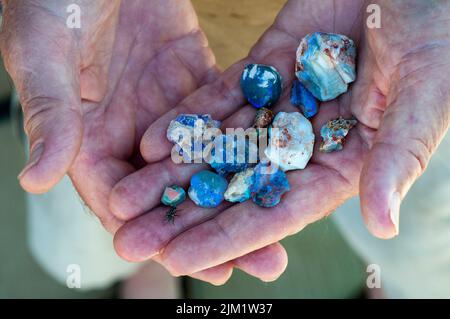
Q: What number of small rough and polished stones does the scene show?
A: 12